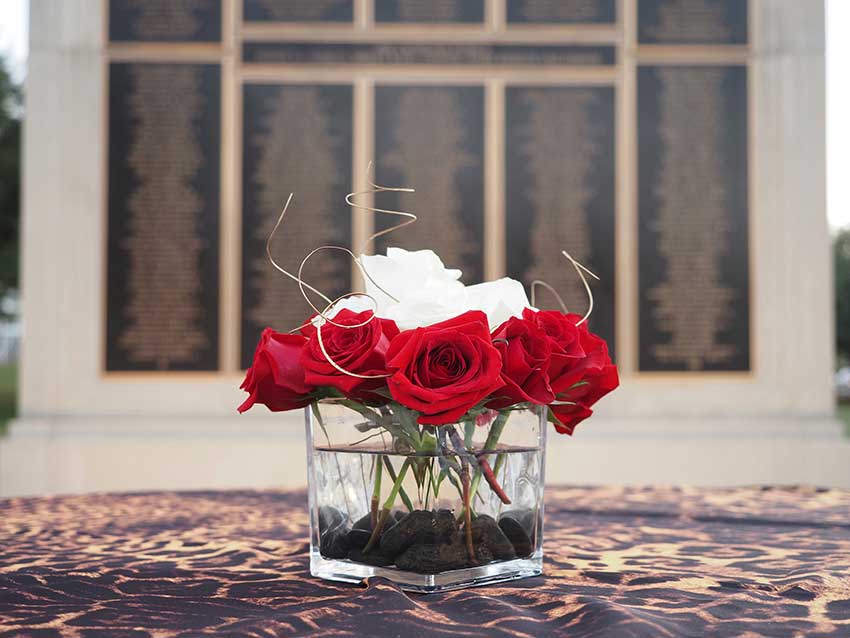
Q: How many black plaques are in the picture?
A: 11